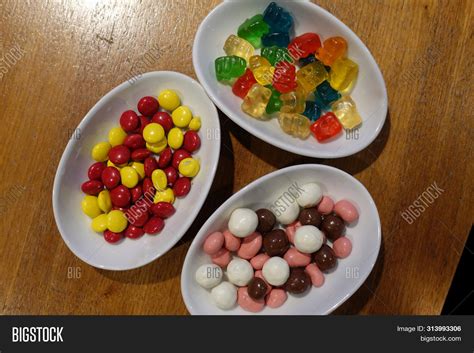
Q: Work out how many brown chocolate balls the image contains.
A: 7